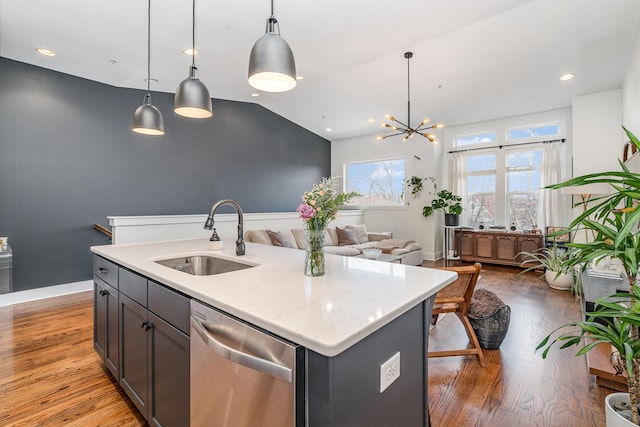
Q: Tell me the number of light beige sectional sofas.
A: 1